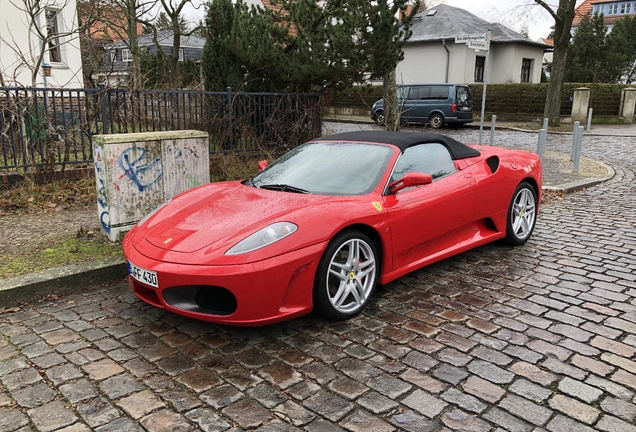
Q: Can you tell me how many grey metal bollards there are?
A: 6